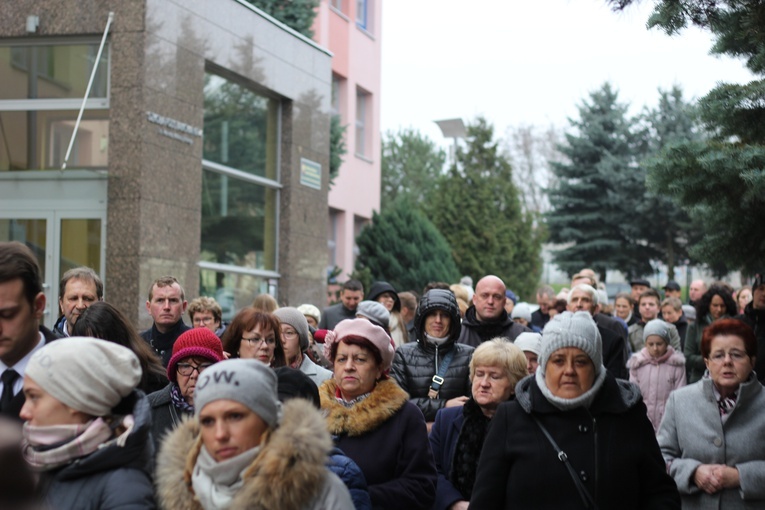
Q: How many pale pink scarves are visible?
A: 1